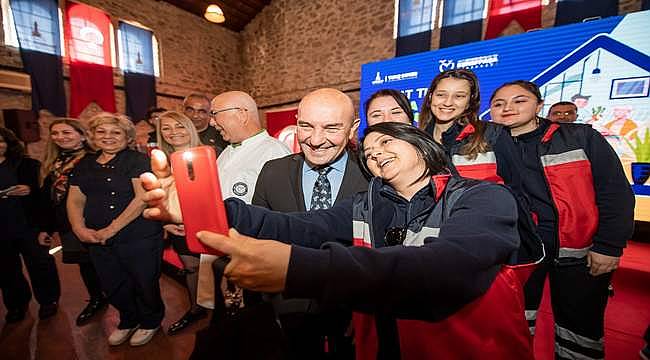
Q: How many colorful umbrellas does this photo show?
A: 0